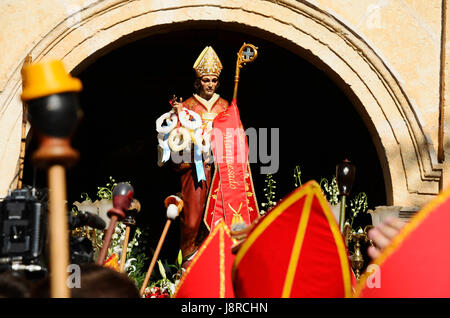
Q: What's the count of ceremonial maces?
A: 5